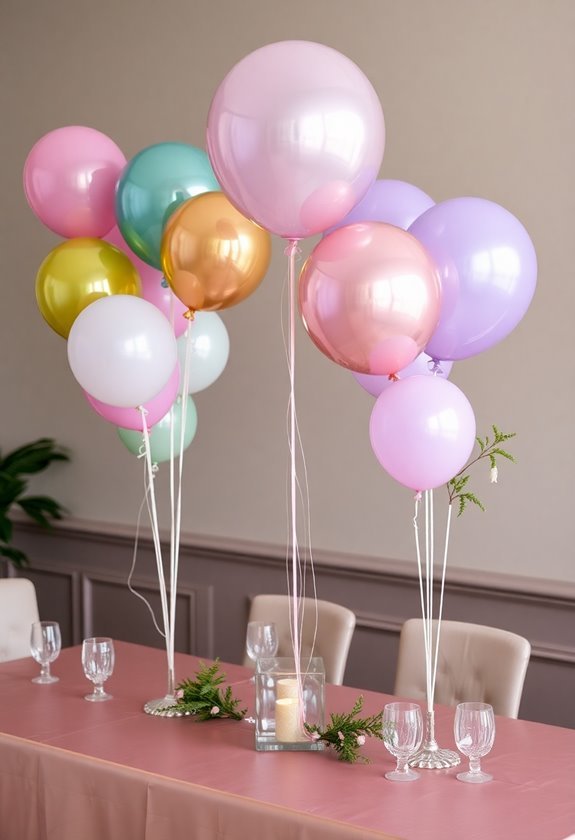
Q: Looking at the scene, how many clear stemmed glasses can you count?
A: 5